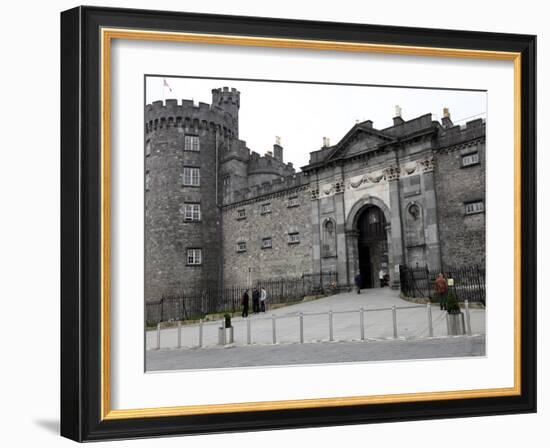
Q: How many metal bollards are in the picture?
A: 12